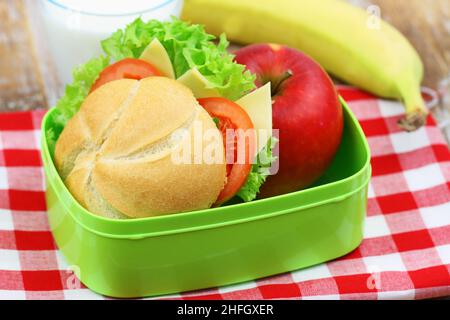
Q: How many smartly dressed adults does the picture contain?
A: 0